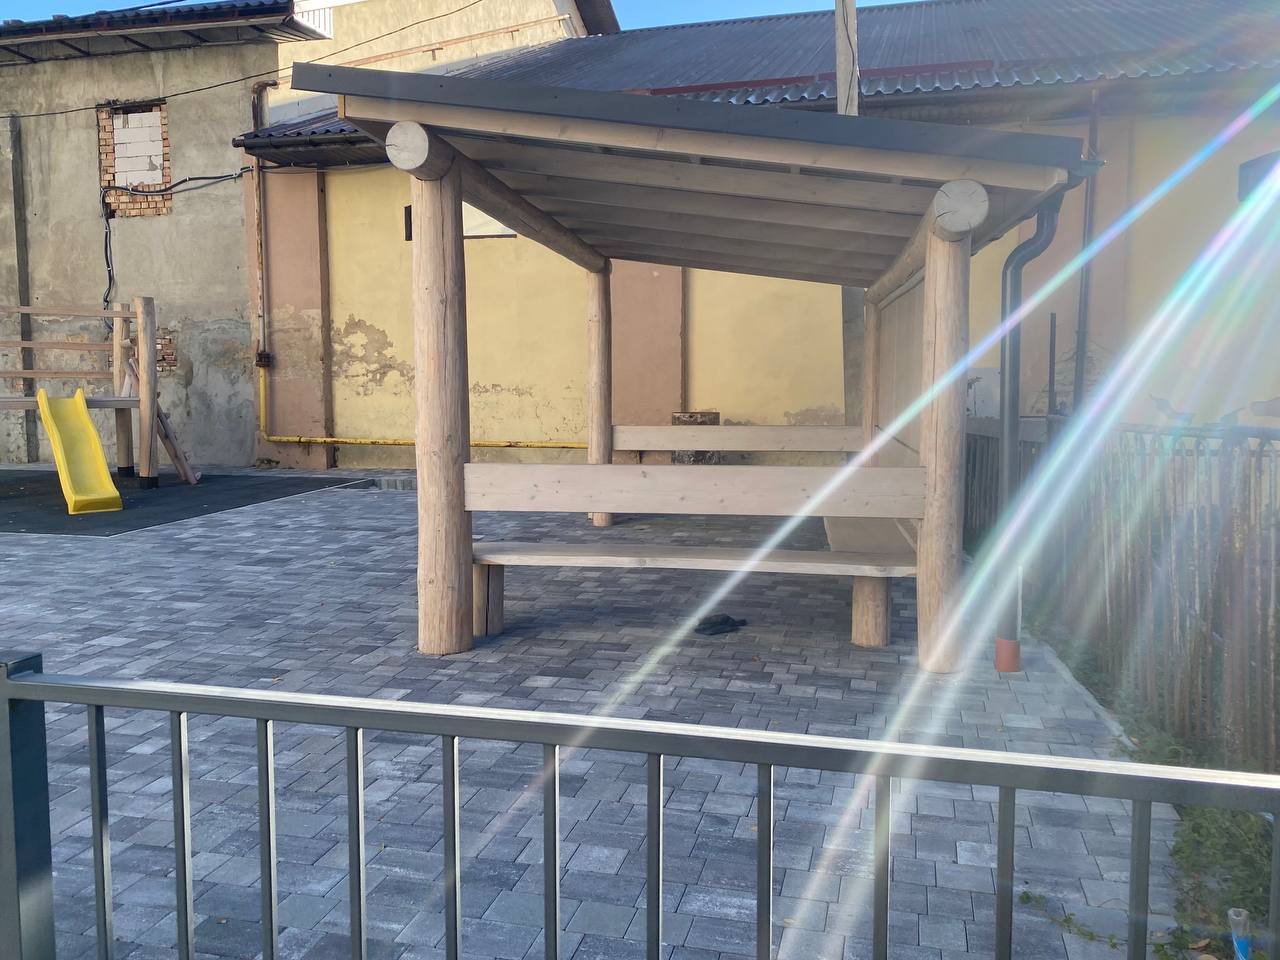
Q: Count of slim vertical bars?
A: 12